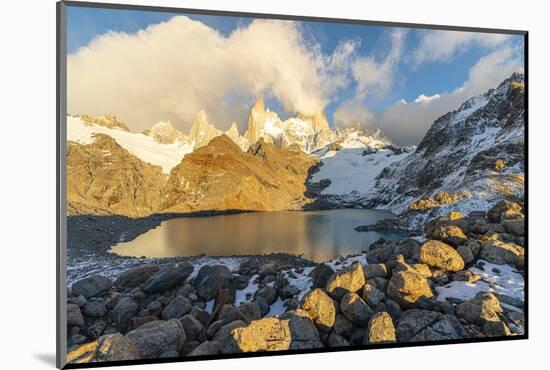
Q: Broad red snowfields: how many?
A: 0